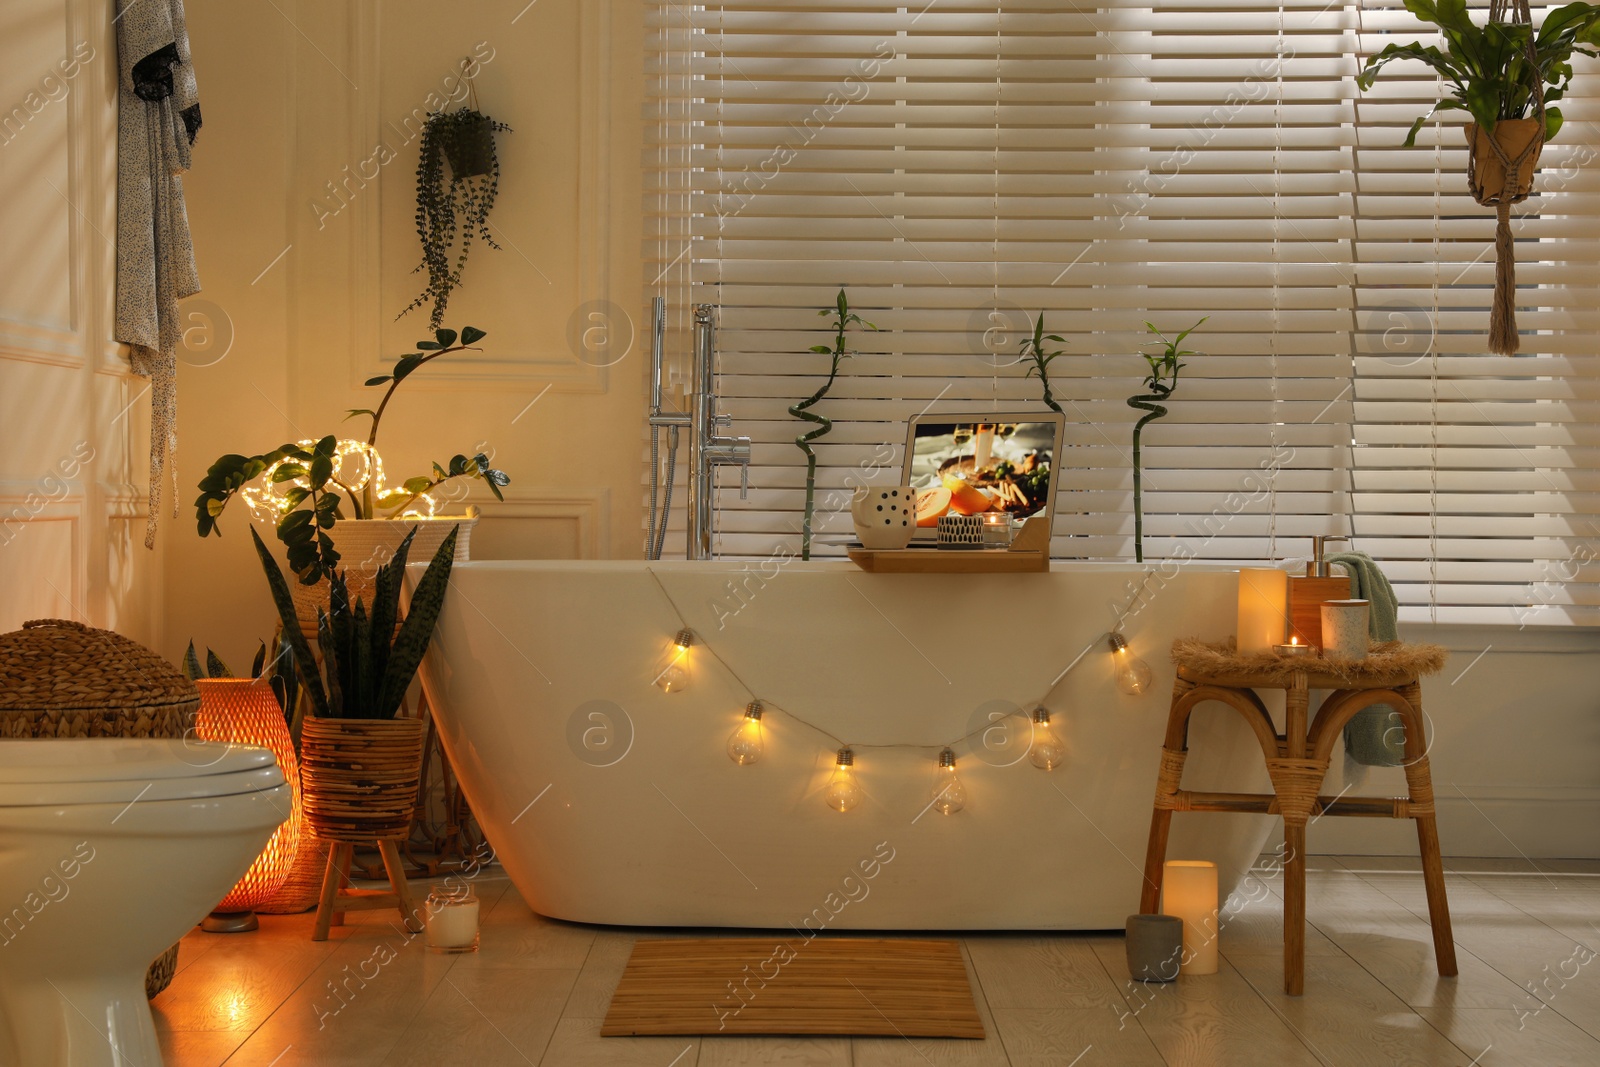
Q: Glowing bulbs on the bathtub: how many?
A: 6